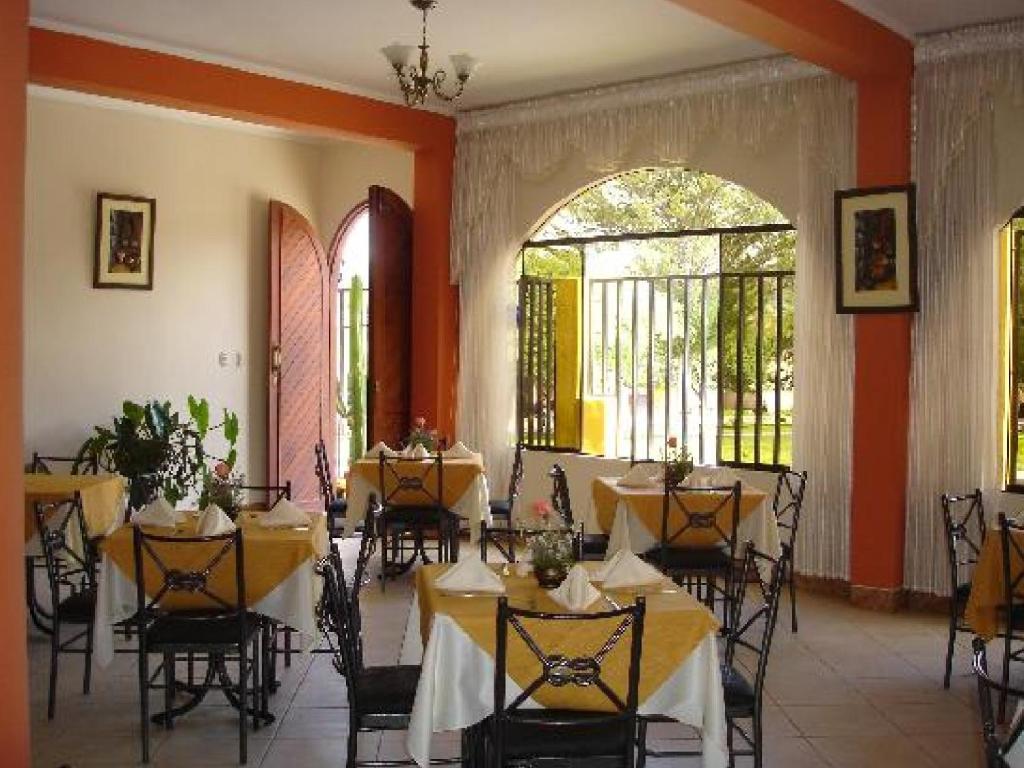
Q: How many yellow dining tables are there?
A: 6